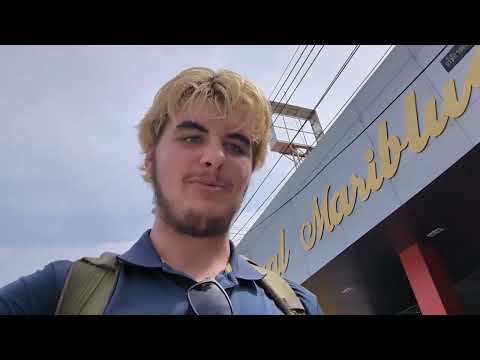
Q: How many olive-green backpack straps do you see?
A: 2